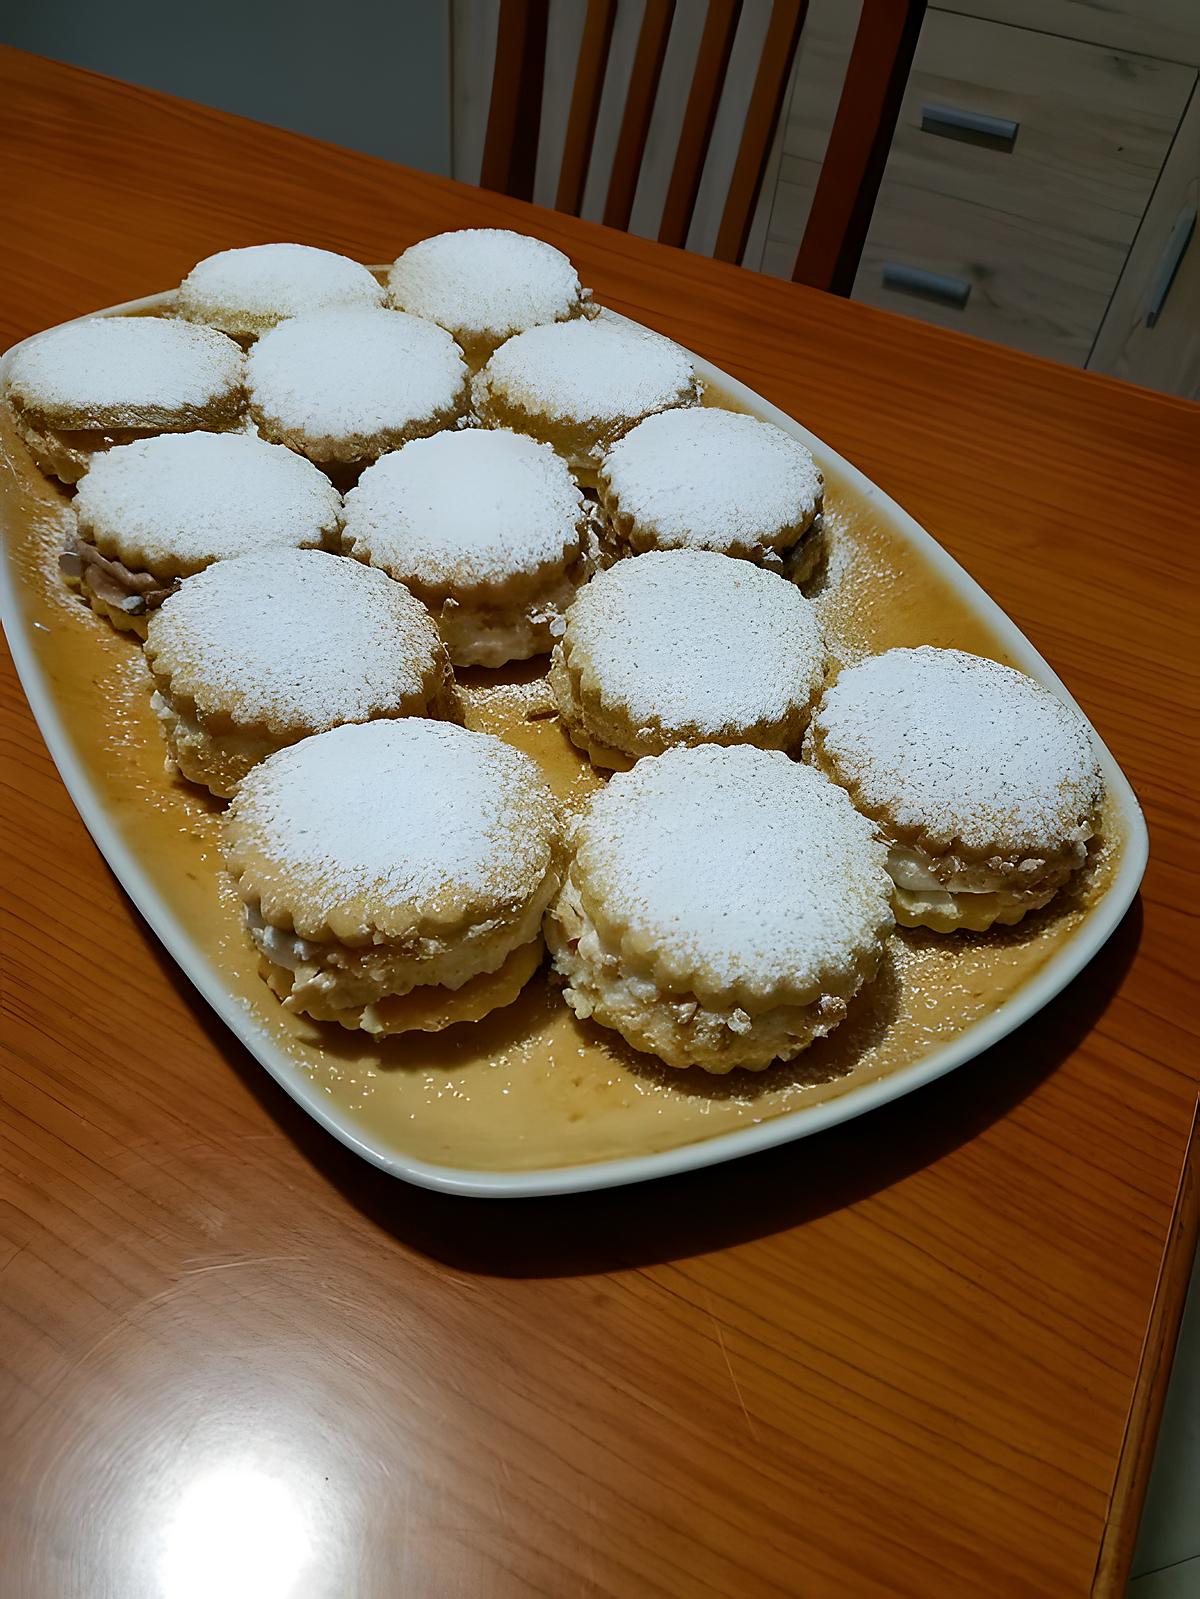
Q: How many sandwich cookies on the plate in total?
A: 13